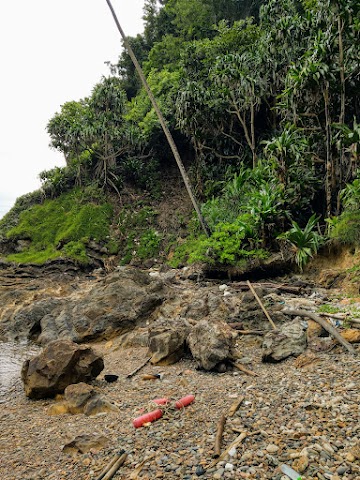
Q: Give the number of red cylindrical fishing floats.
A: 3